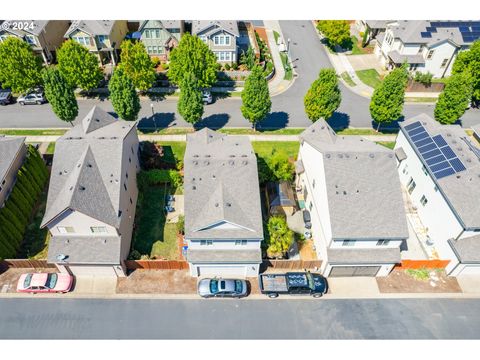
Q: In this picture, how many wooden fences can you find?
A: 4